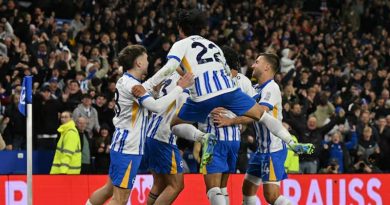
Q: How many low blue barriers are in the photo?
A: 1